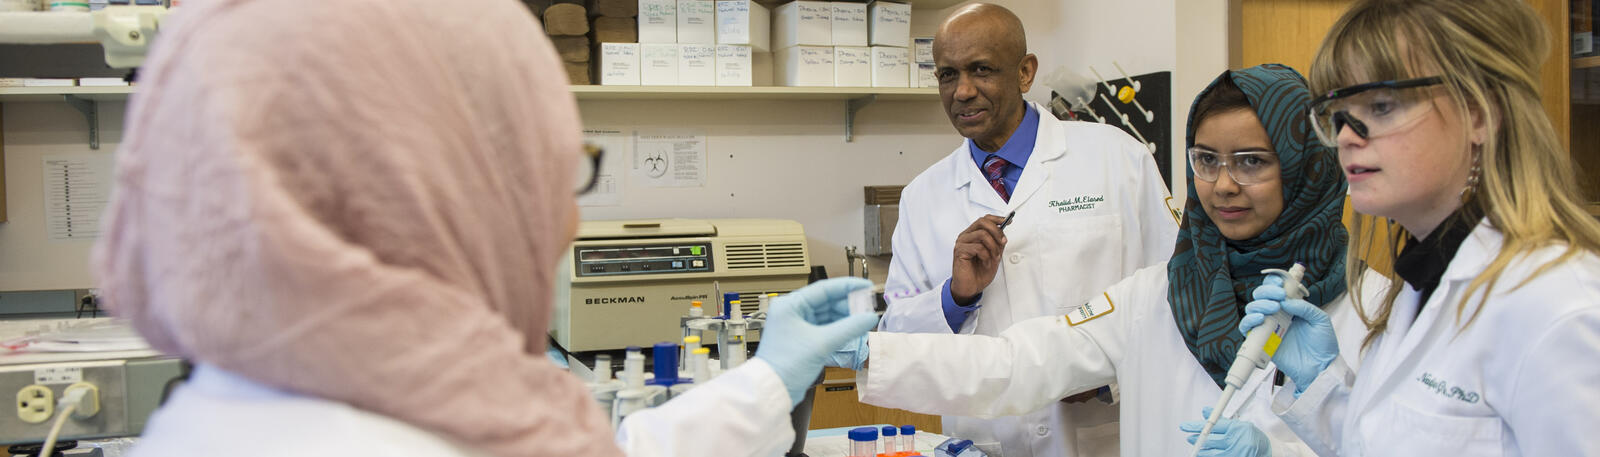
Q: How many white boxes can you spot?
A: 13